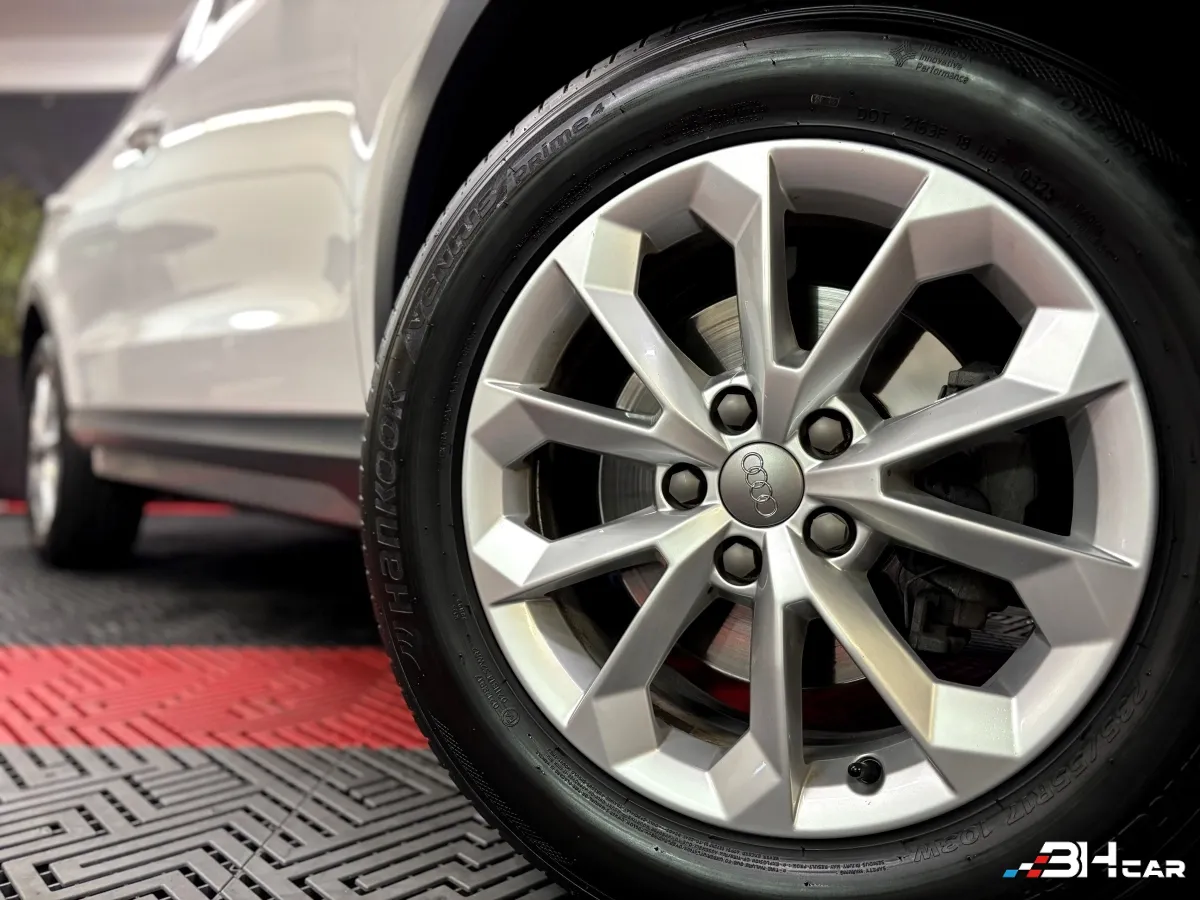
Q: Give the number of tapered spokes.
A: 10